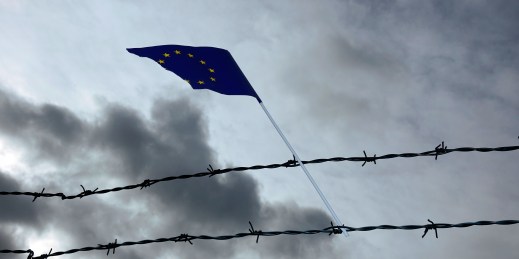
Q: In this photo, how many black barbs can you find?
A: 13